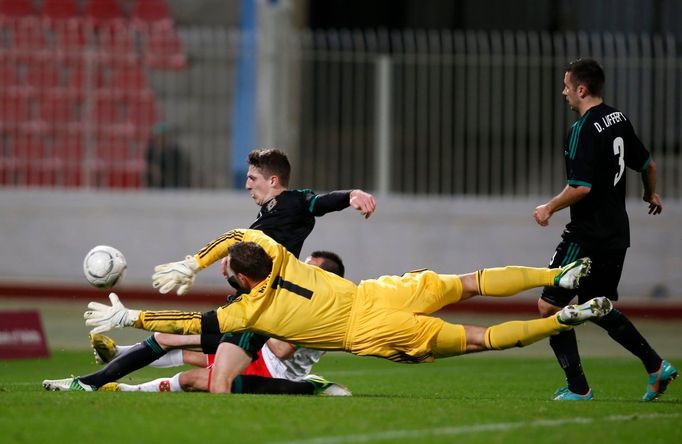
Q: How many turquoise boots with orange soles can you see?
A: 2